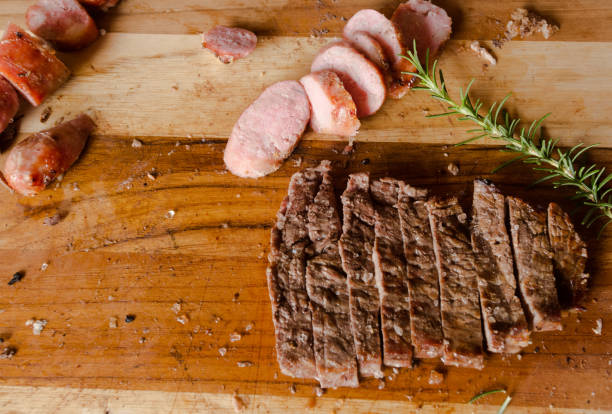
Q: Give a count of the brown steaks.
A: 9